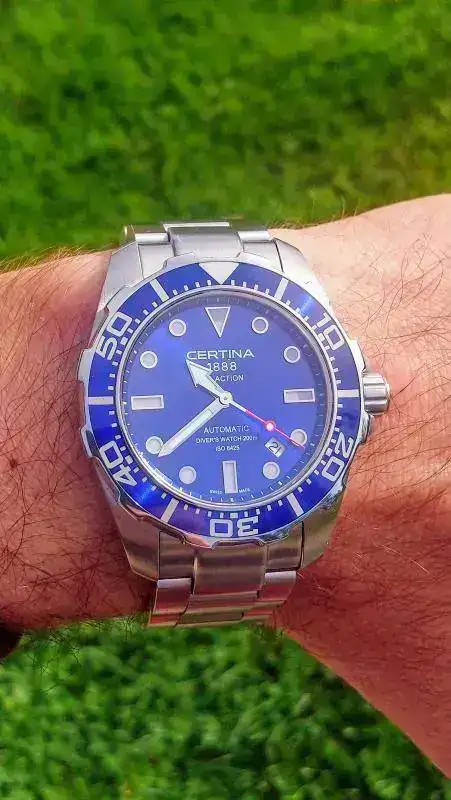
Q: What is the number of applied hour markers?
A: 12